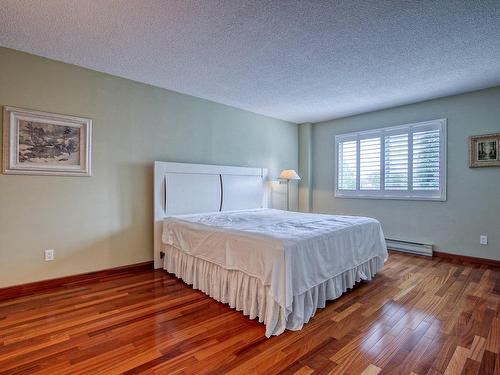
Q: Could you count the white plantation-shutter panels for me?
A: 4